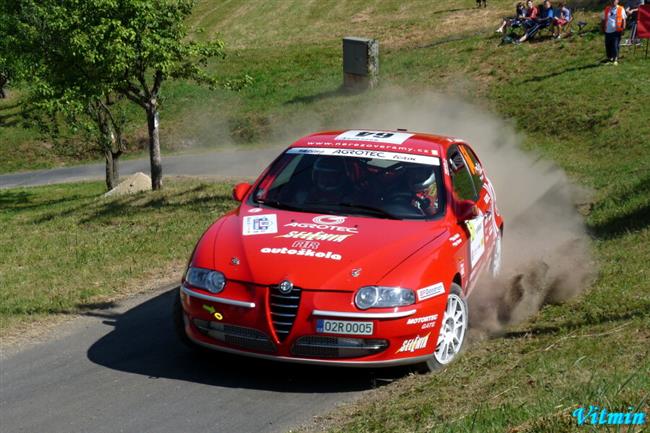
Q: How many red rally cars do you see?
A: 1